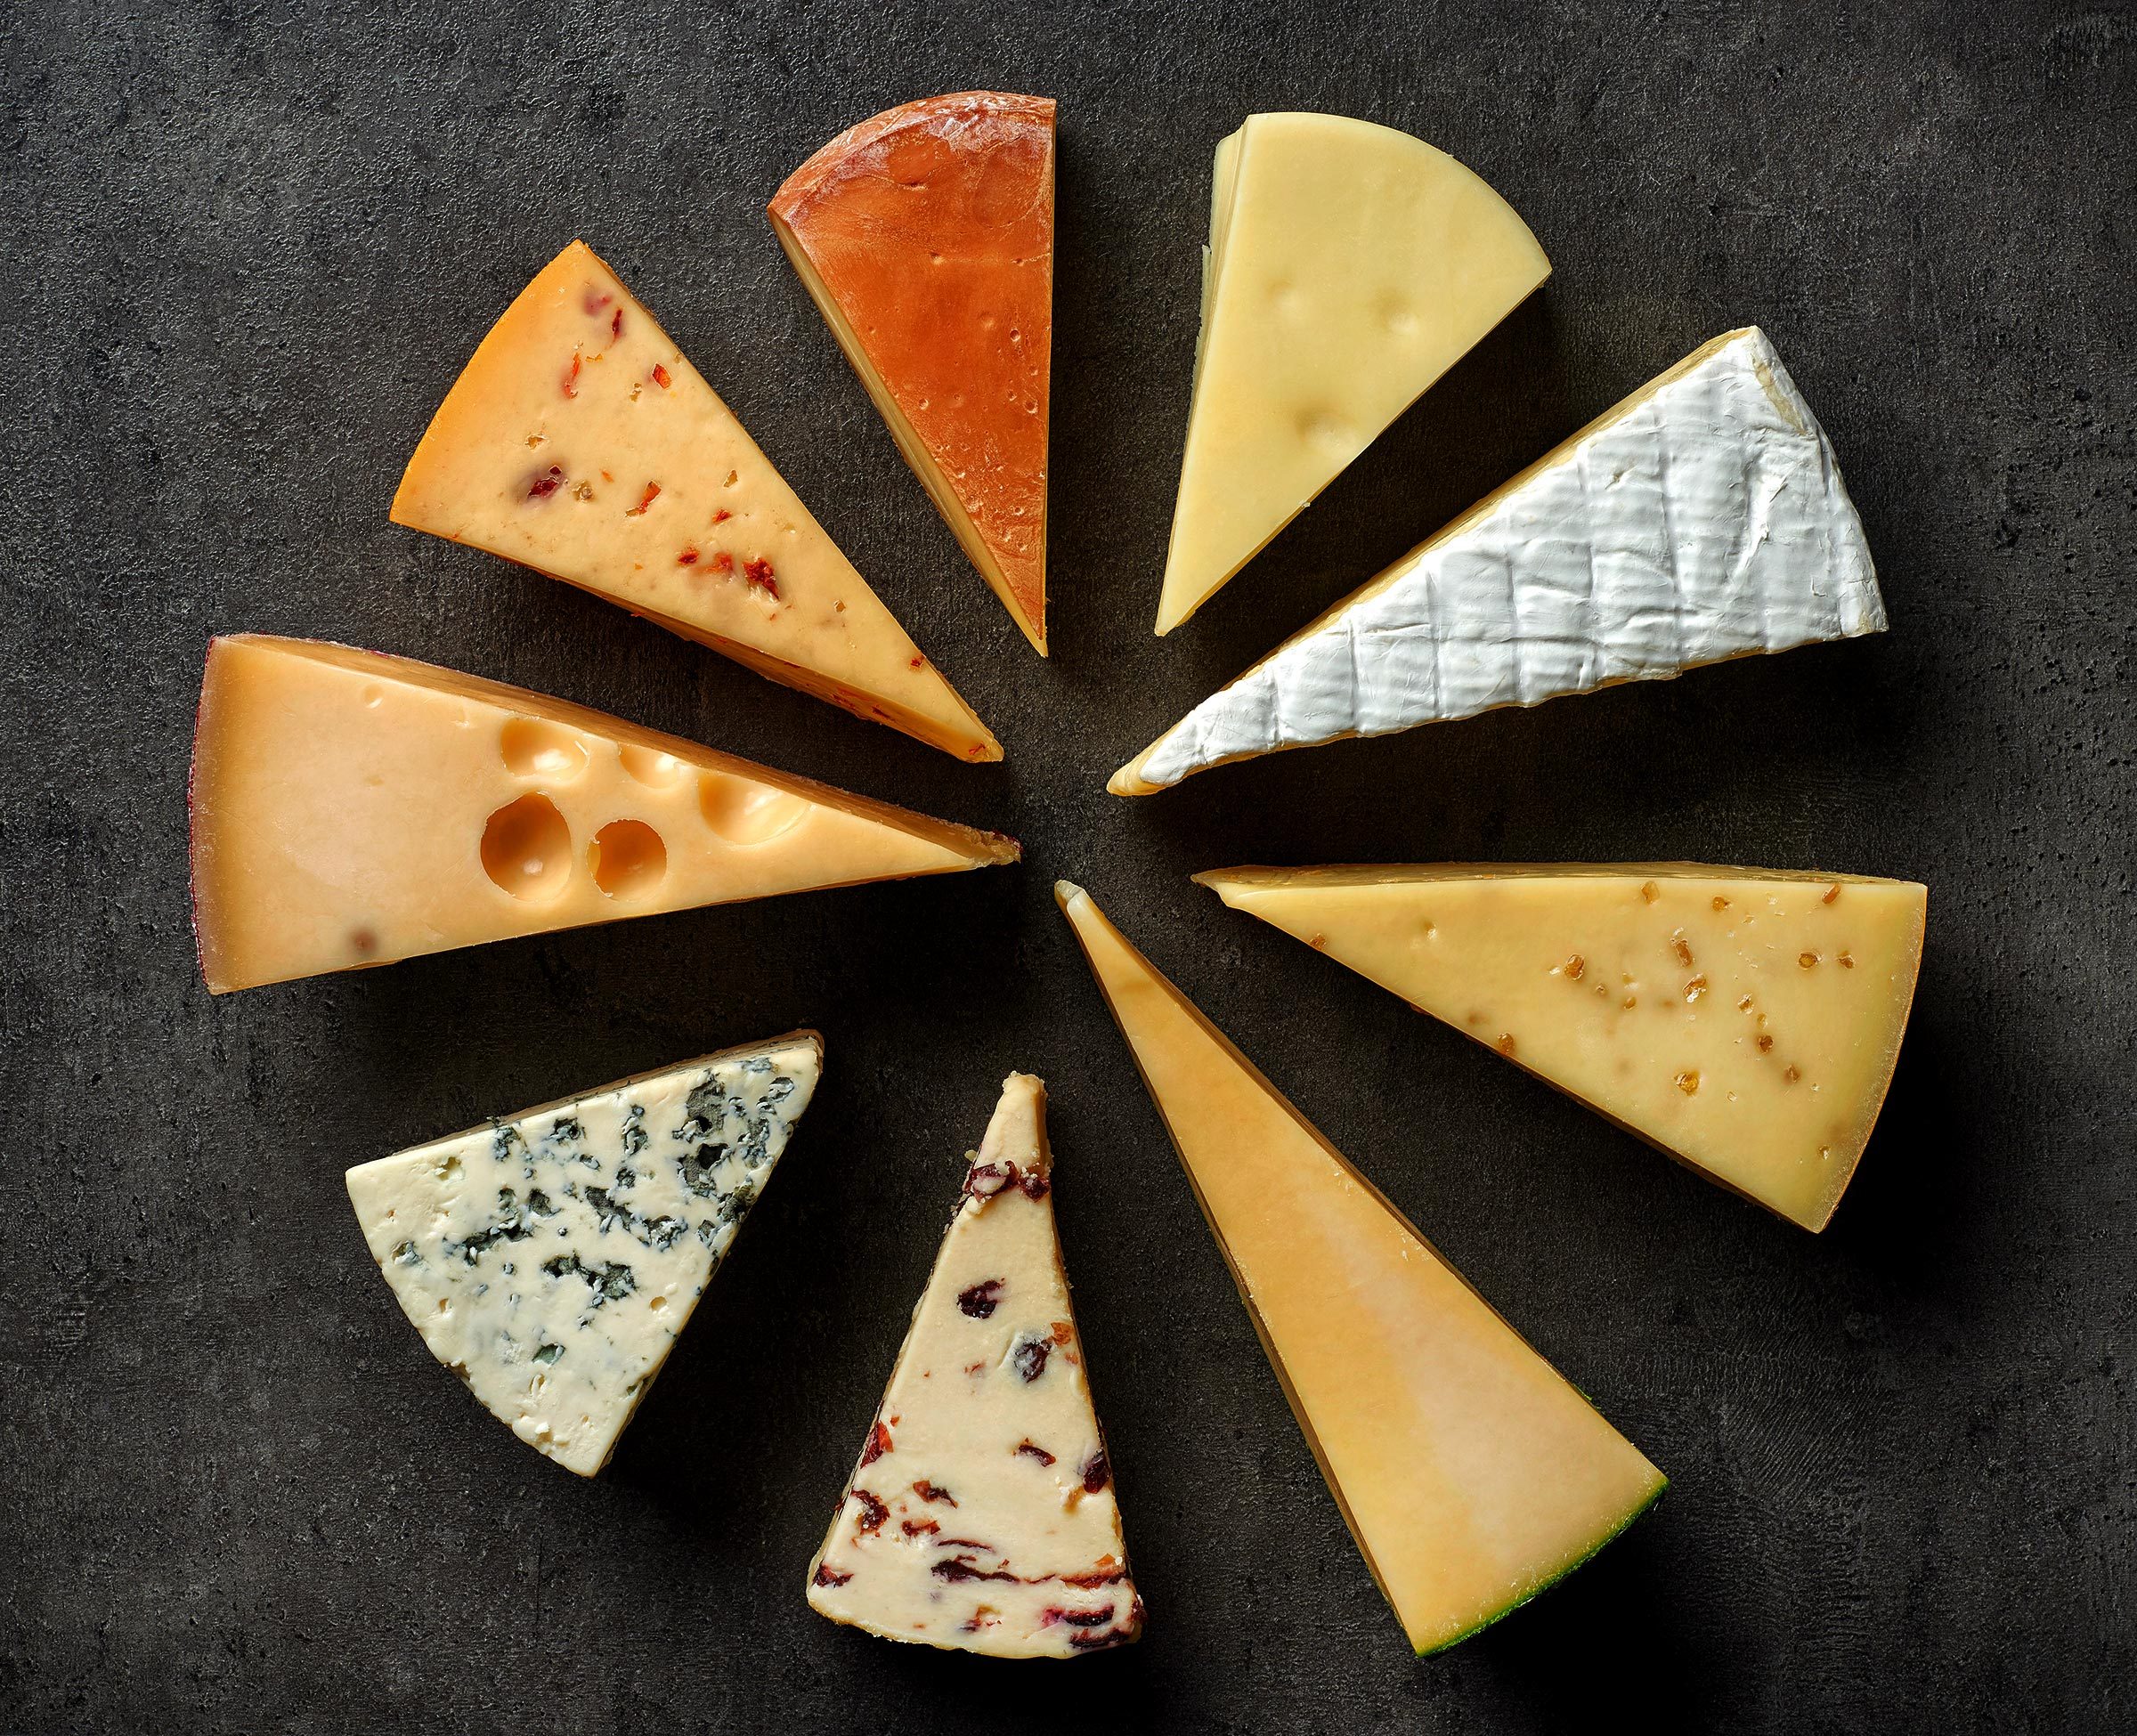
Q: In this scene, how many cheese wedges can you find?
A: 9